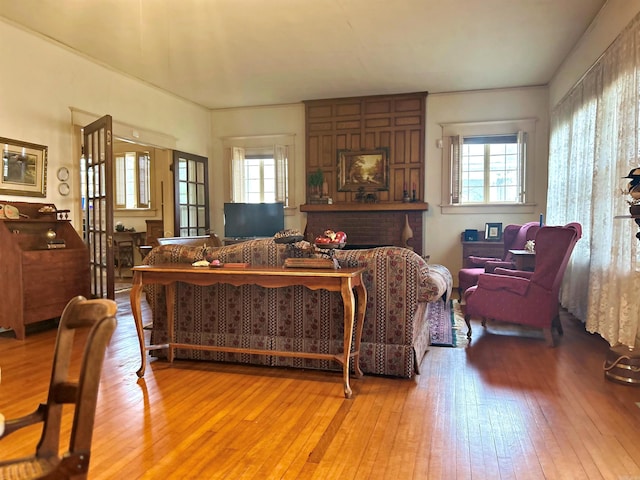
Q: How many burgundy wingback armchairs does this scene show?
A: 2